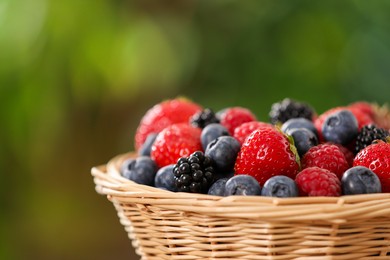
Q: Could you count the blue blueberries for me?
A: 12